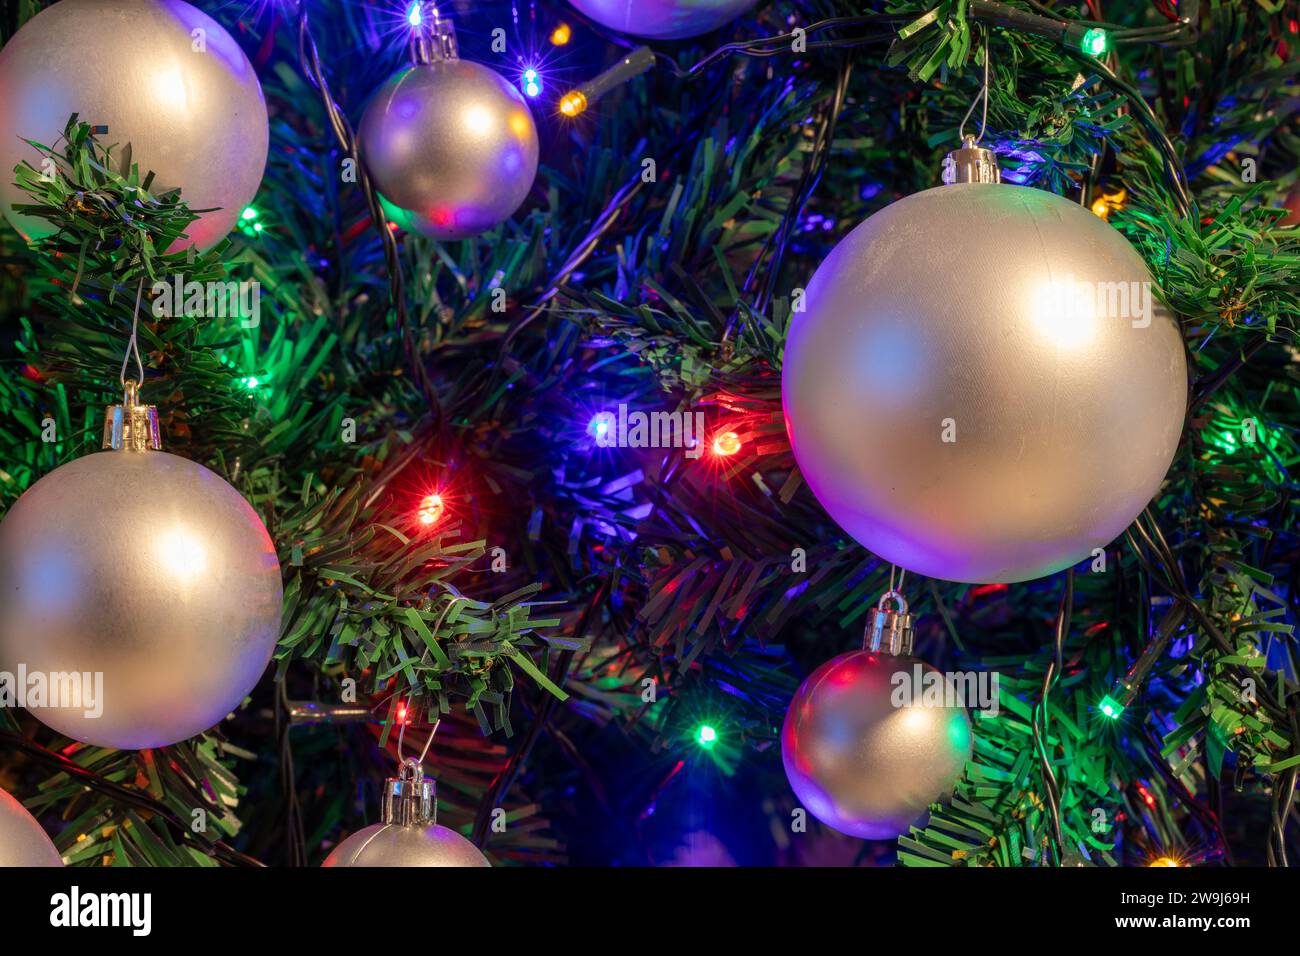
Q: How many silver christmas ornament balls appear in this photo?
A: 8